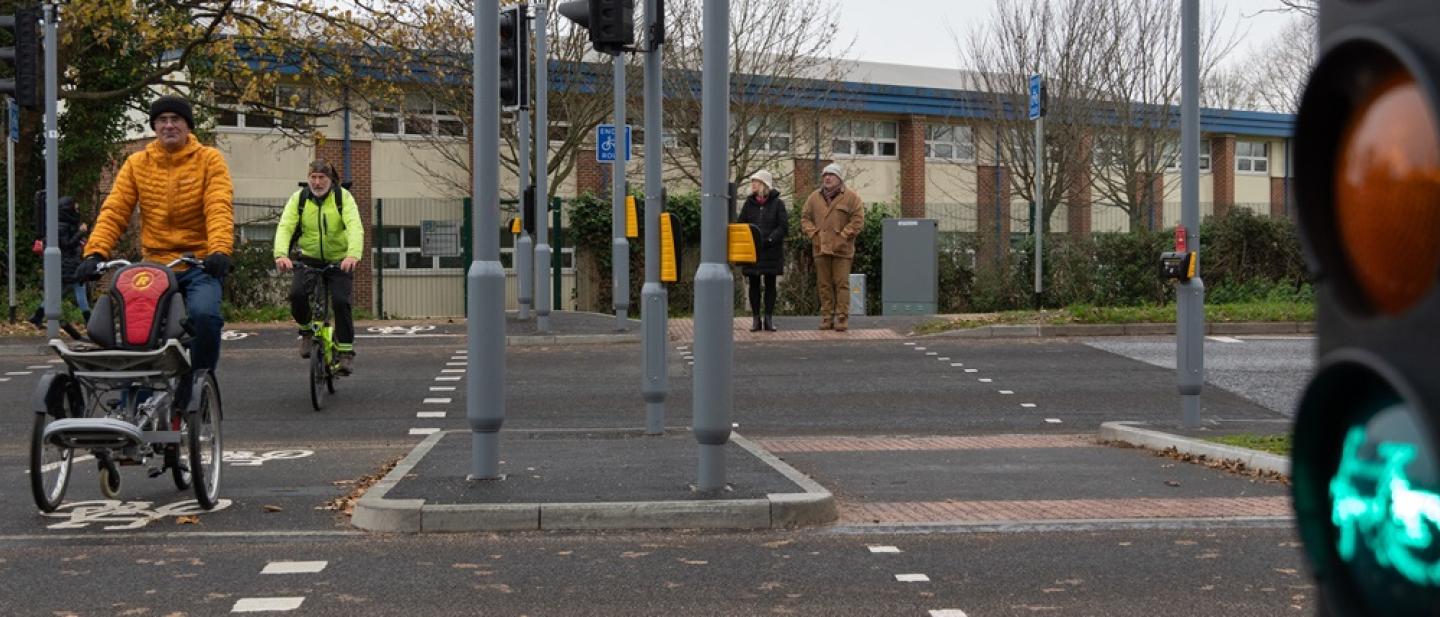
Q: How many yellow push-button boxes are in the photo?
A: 5